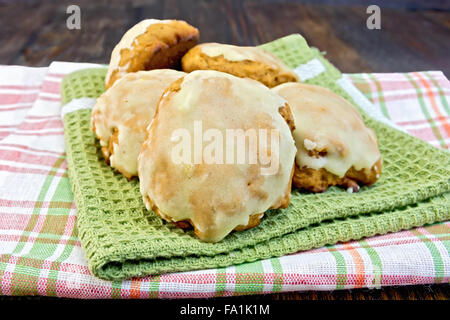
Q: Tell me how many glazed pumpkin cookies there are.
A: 5